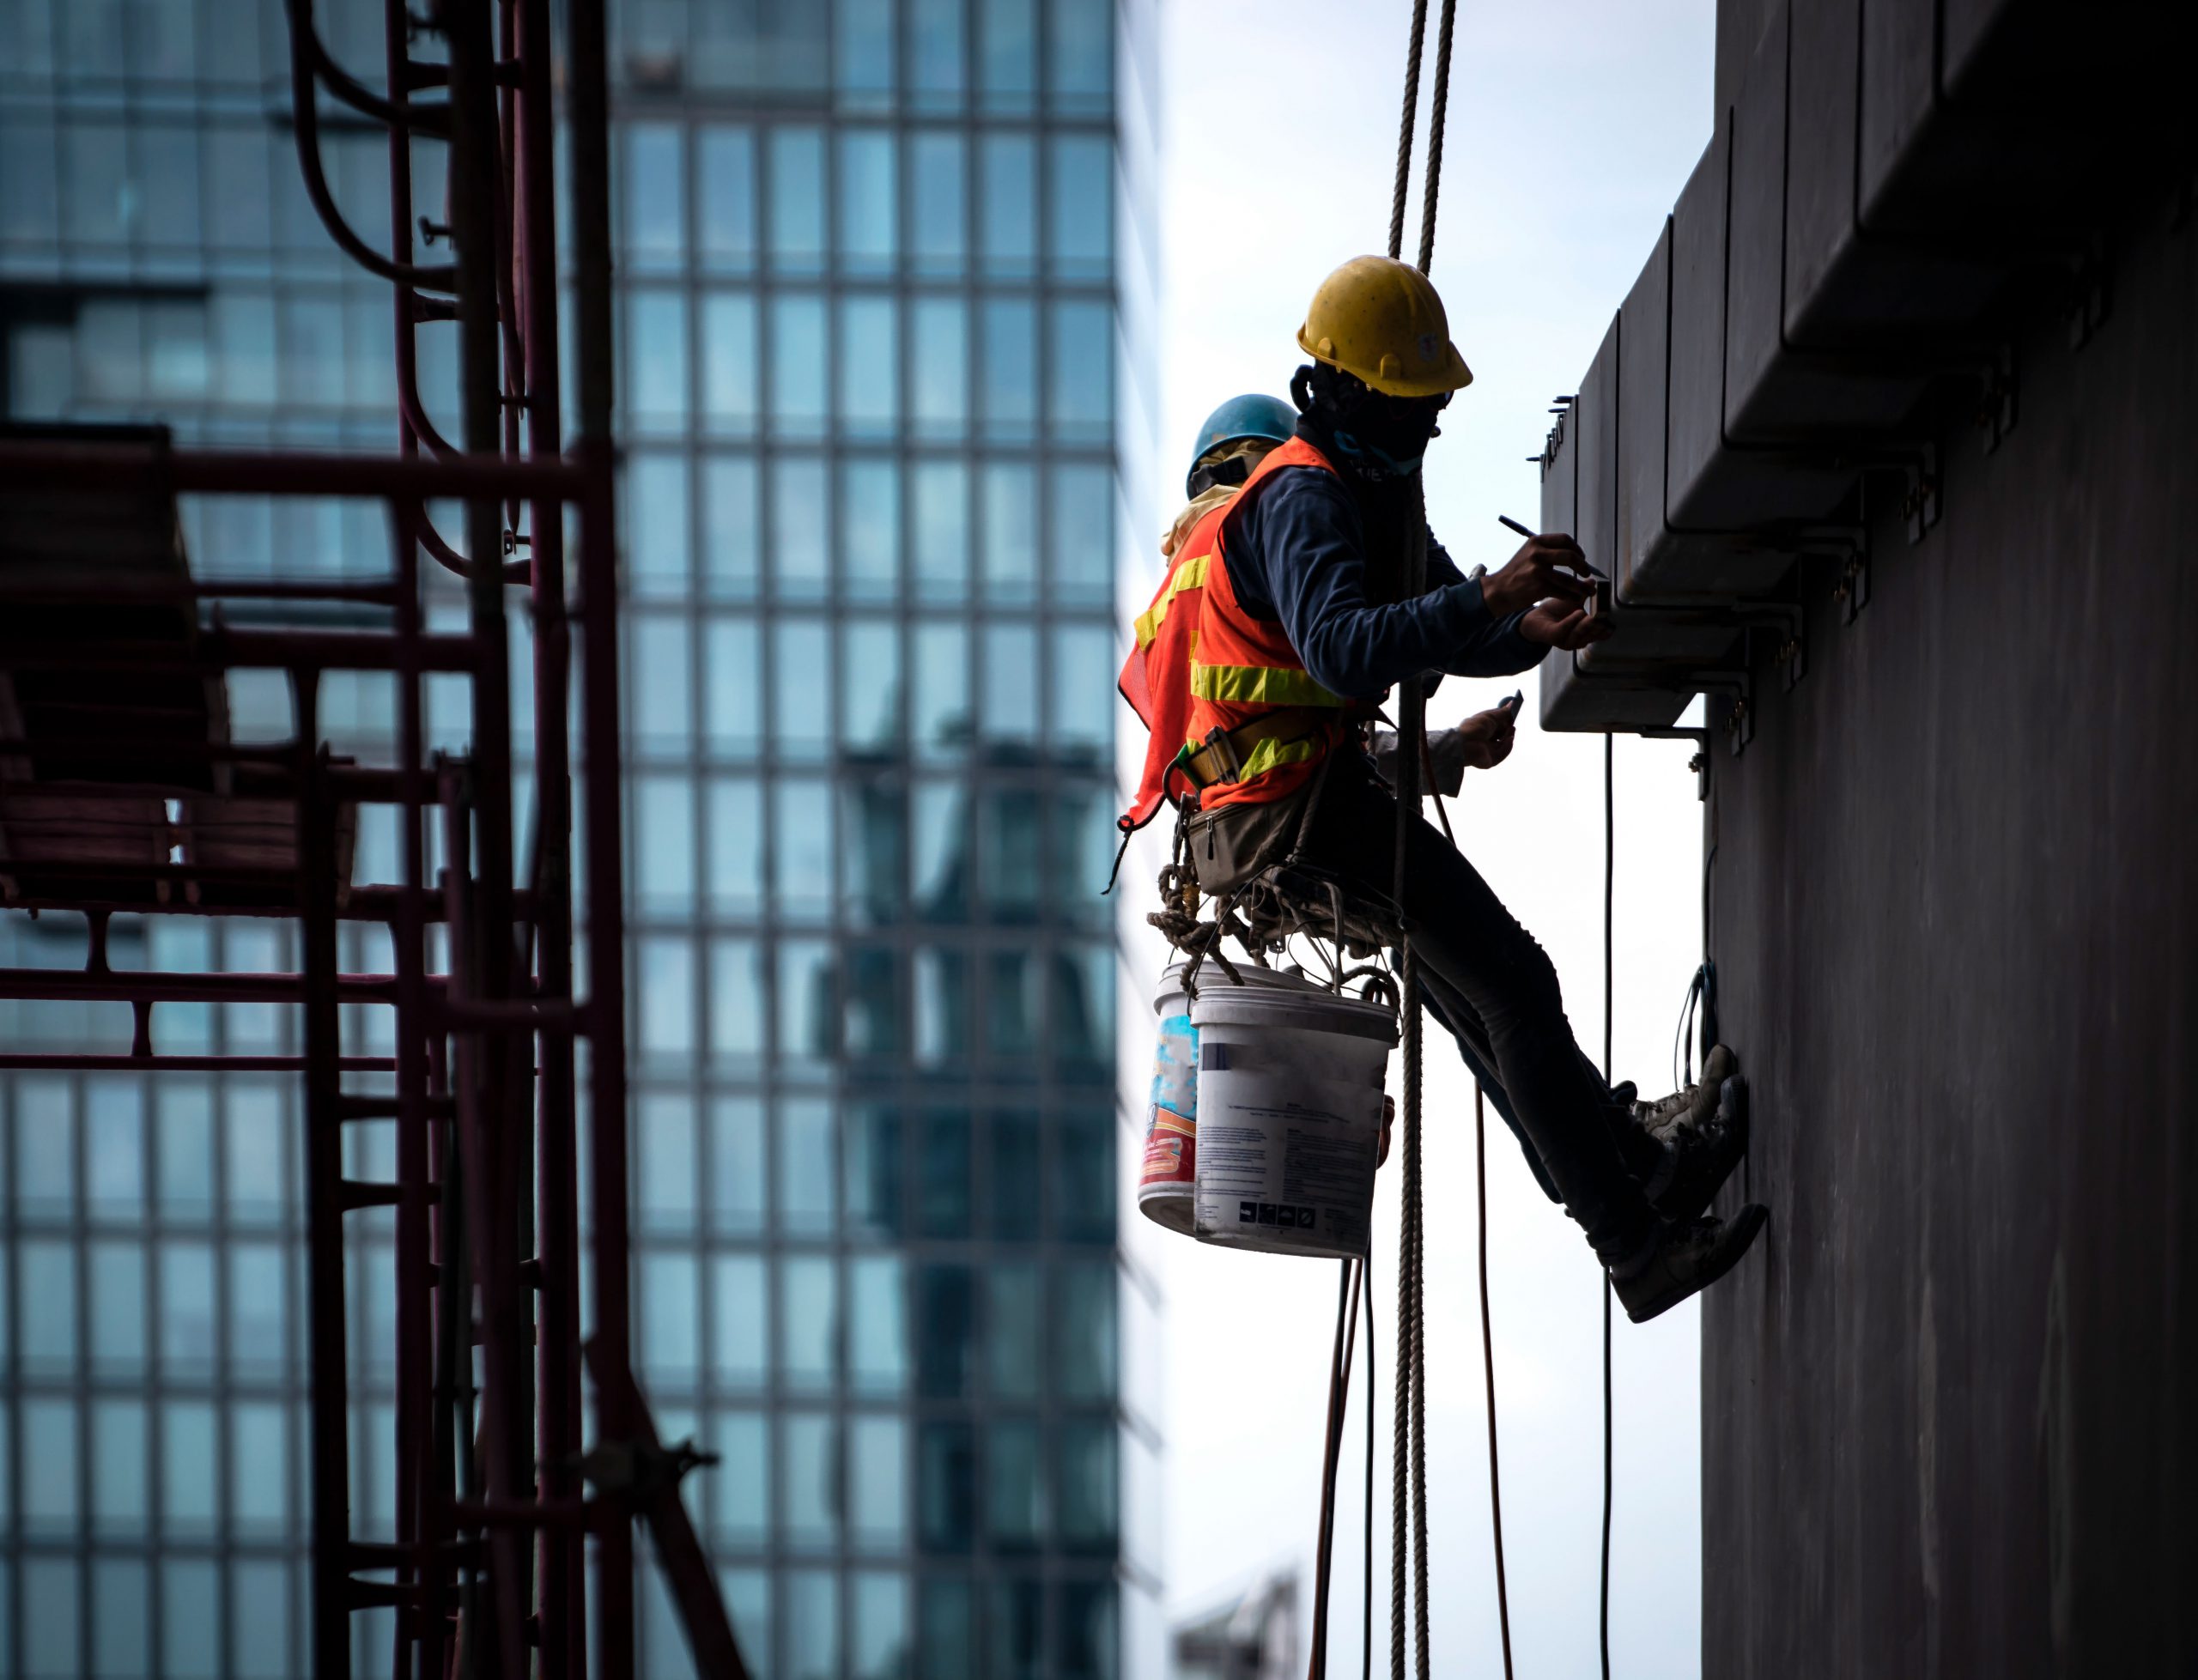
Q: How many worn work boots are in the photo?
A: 3